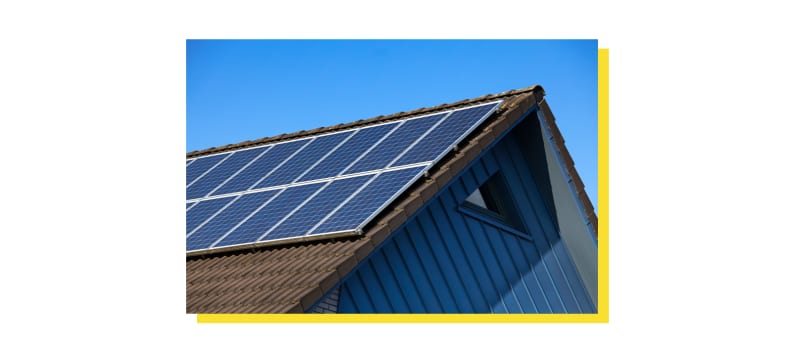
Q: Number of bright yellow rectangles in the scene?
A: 1